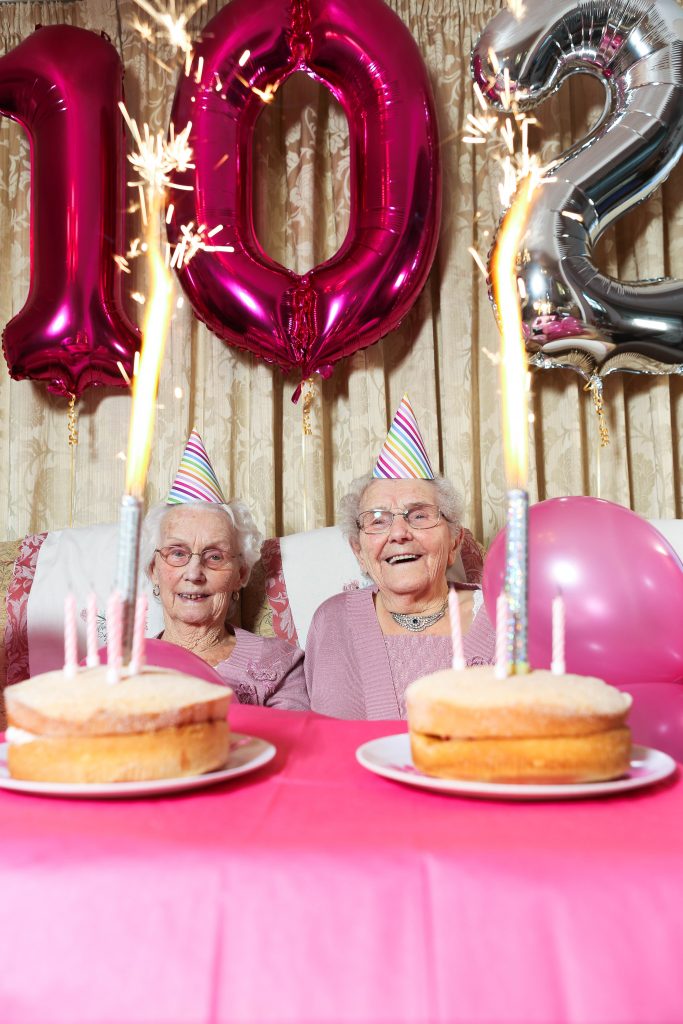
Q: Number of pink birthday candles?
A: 7